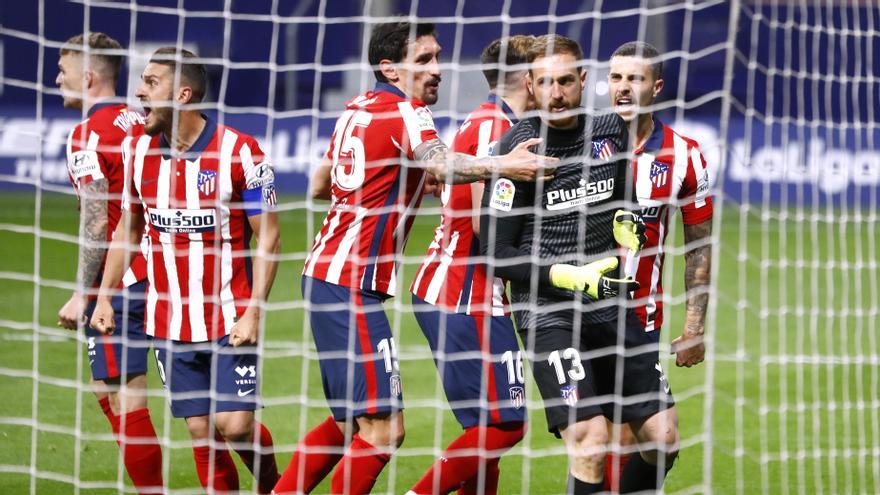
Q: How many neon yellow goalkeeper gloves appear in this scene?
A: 2